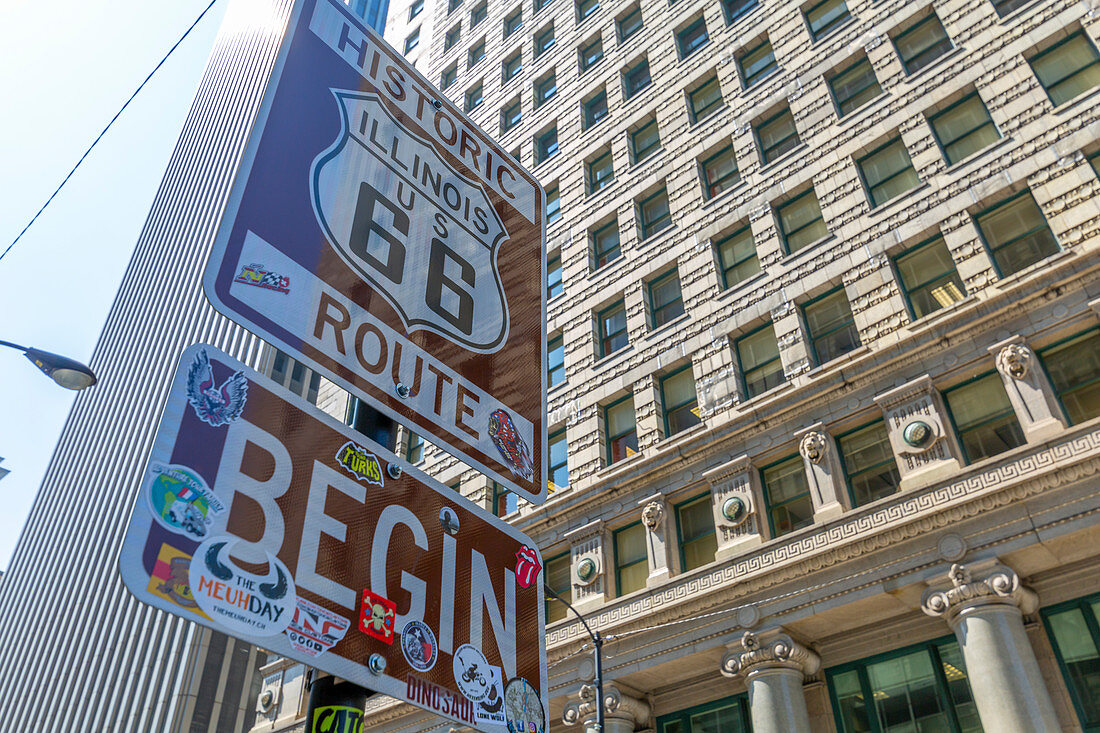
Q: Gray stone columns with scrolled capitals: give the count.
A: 3